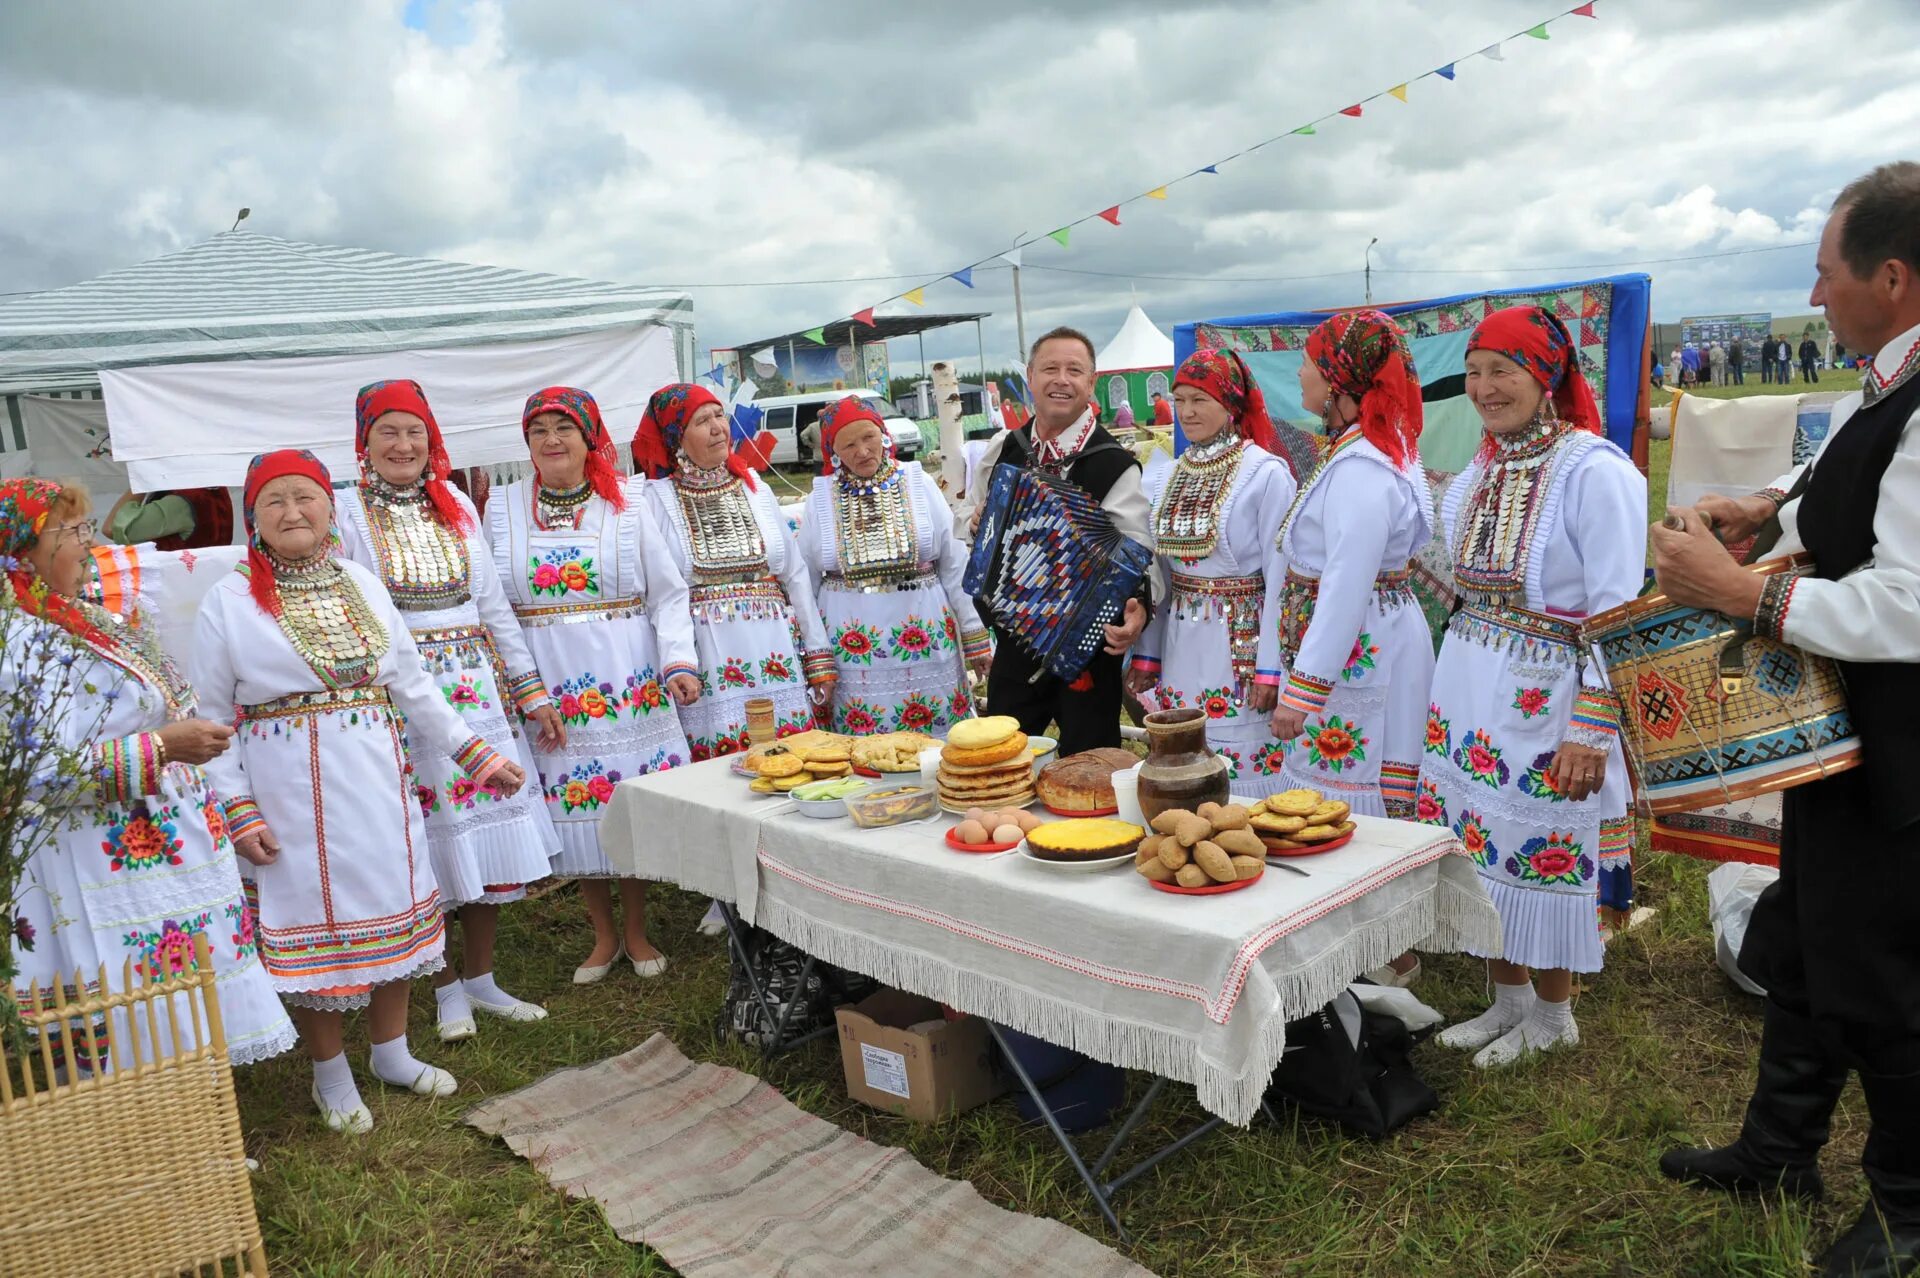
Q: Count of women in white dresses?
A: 9